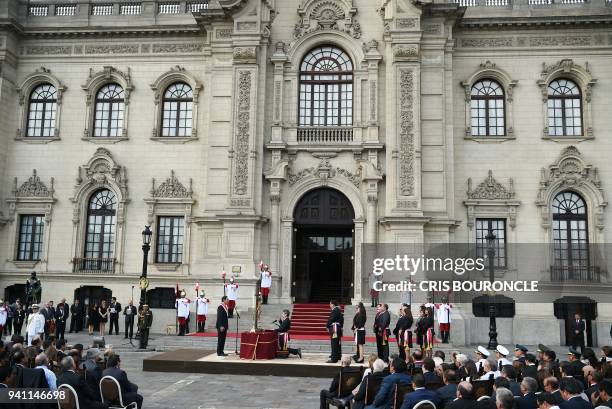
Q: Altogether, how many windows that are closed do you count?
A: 11